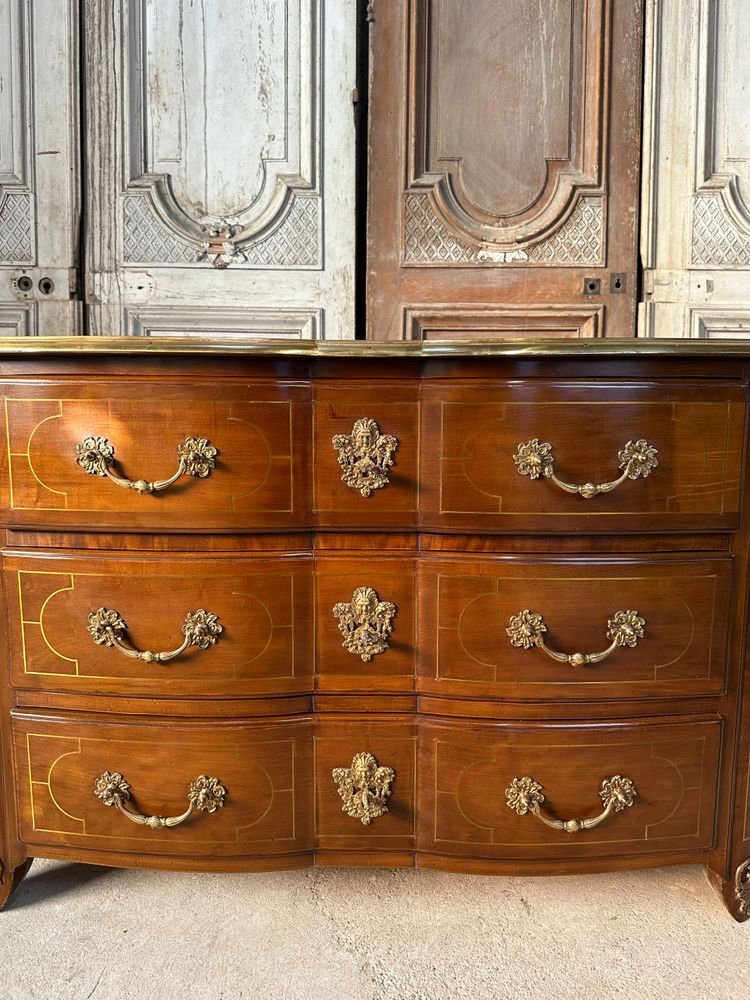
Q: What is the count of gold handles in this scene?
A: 6